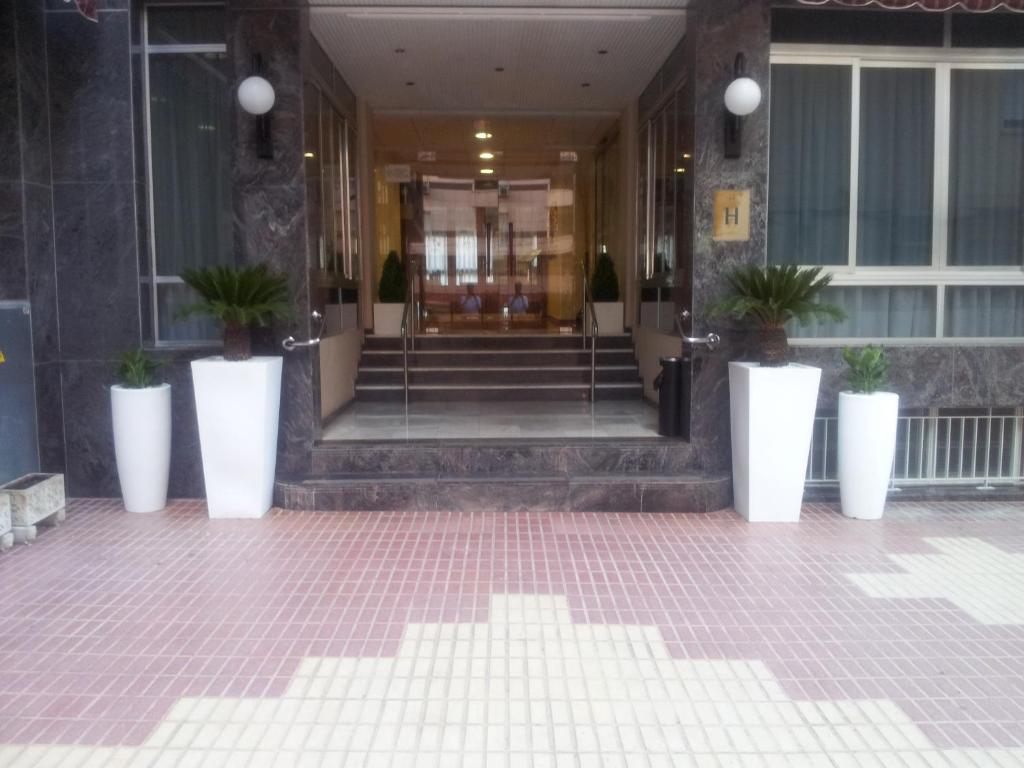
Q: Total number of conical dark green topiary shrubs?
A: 2